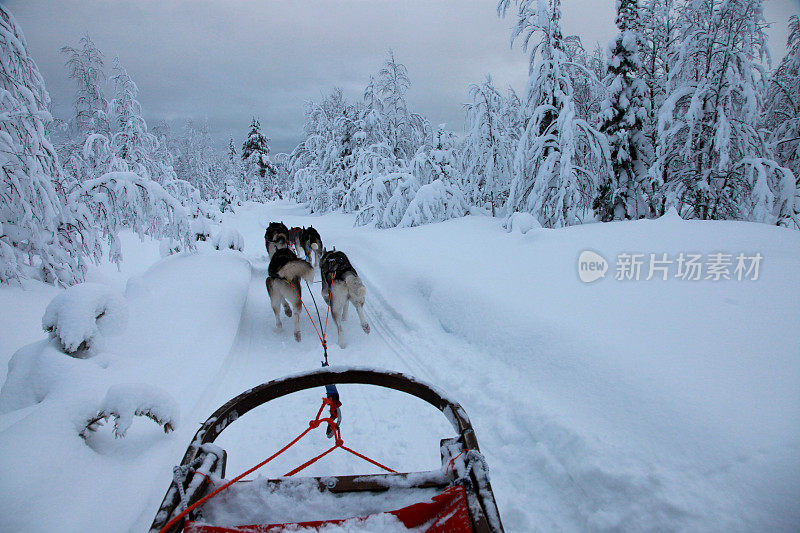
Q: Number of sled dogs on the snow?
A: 5